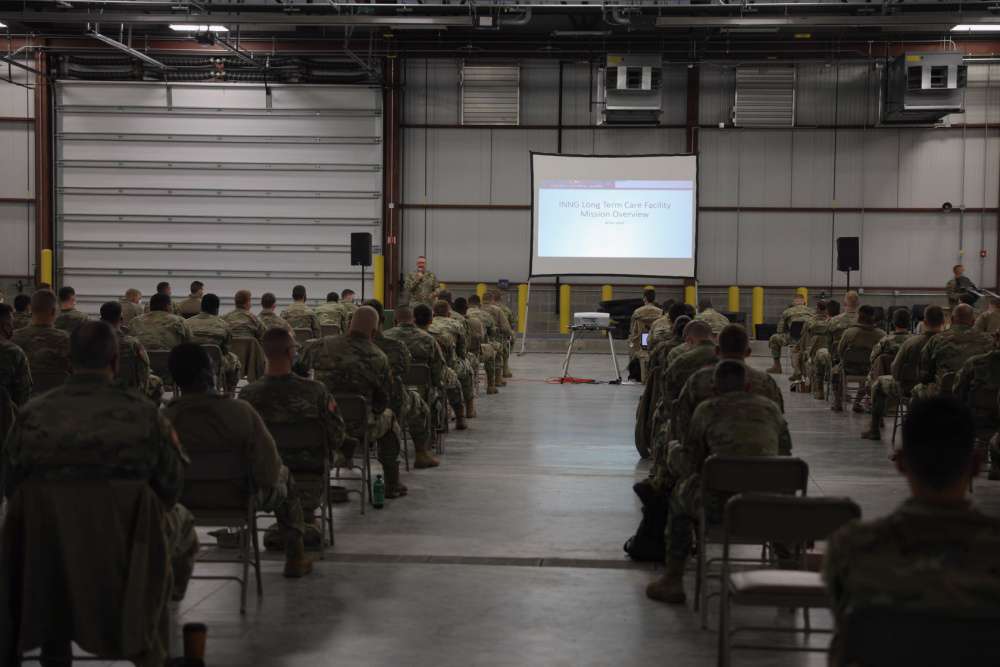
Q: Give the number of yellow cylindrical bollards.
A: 12